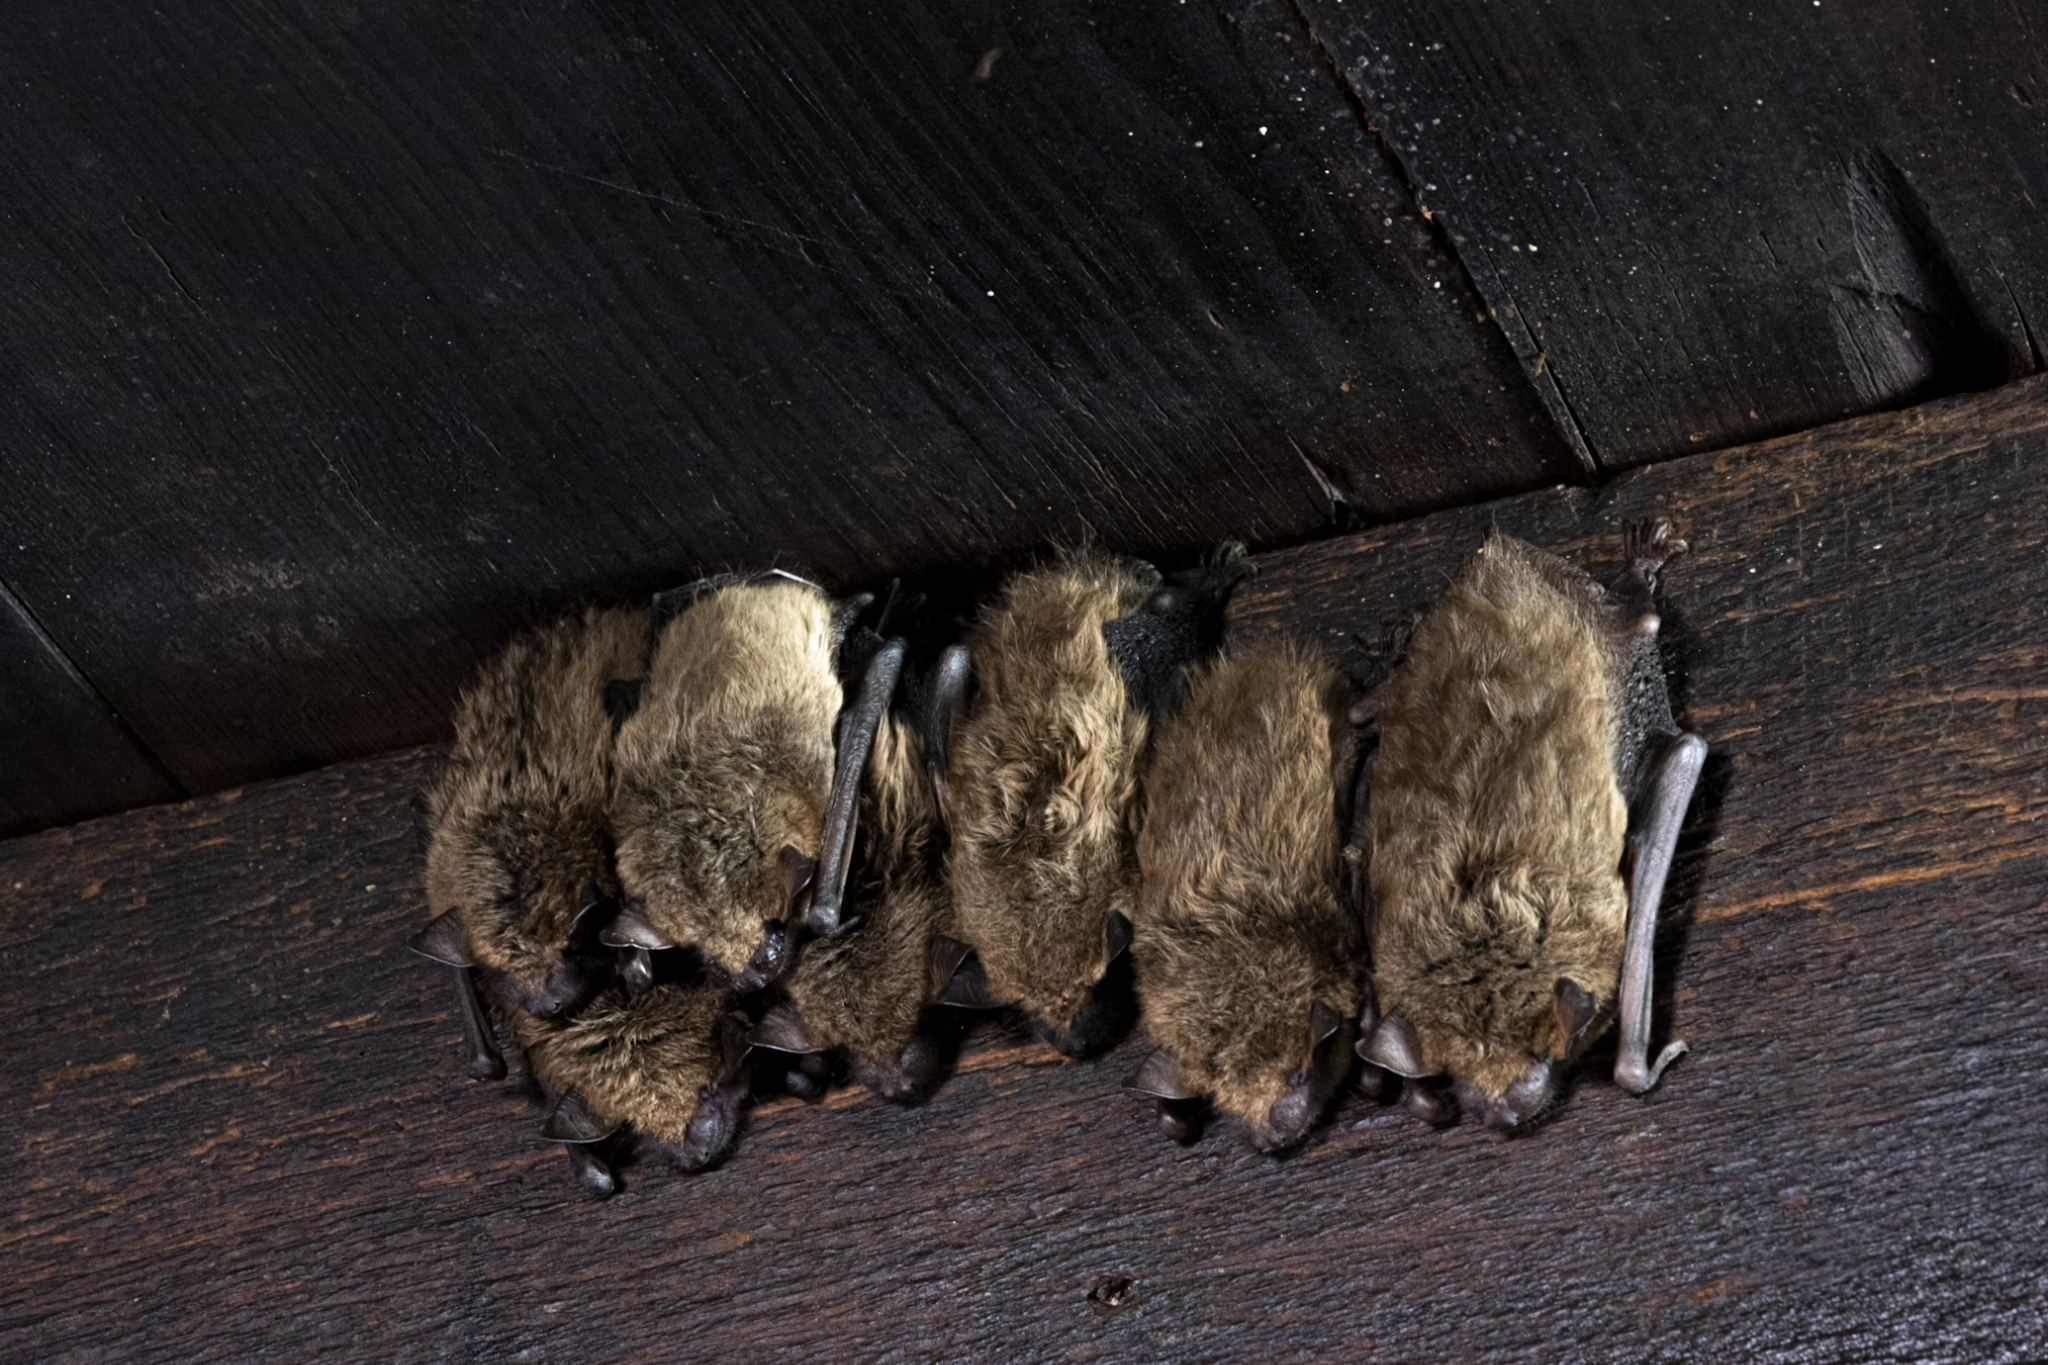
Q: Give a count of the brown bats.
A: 7